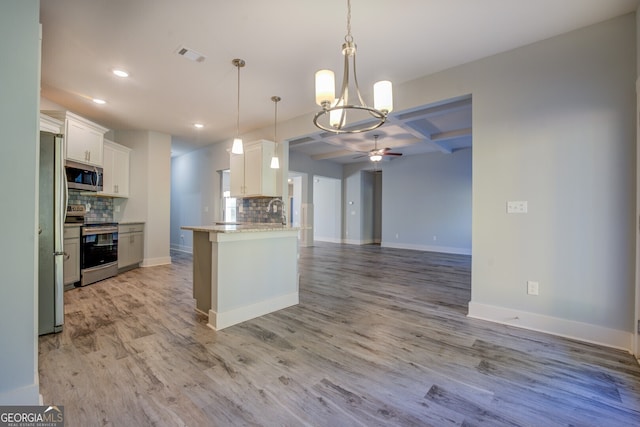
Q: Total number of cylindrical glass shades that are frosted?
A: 3